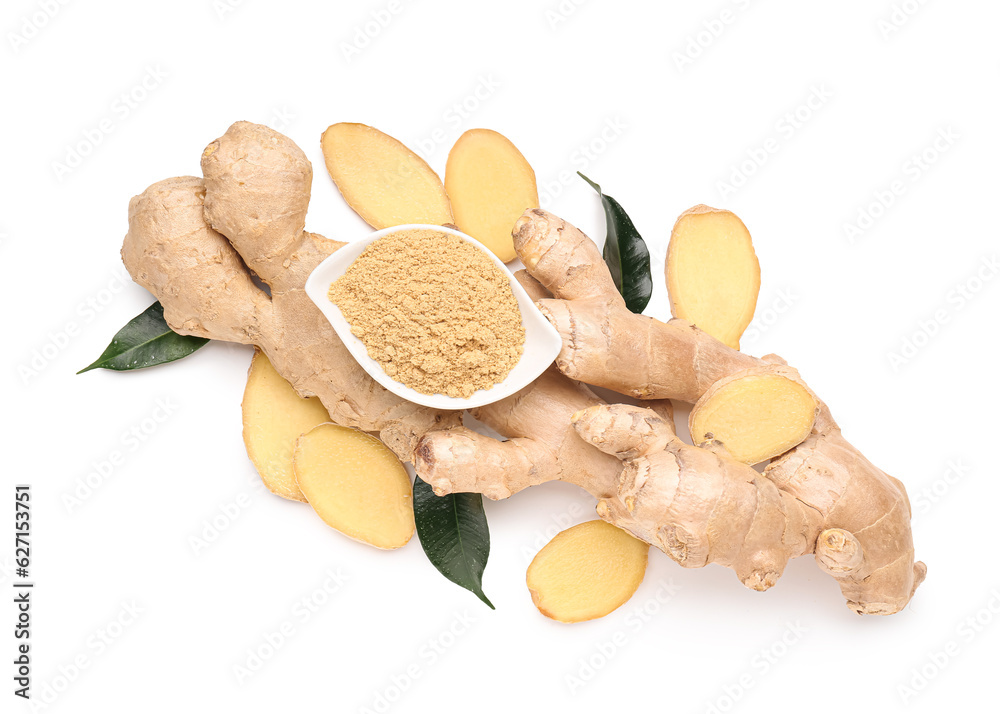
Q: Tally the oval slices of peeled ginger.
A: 7